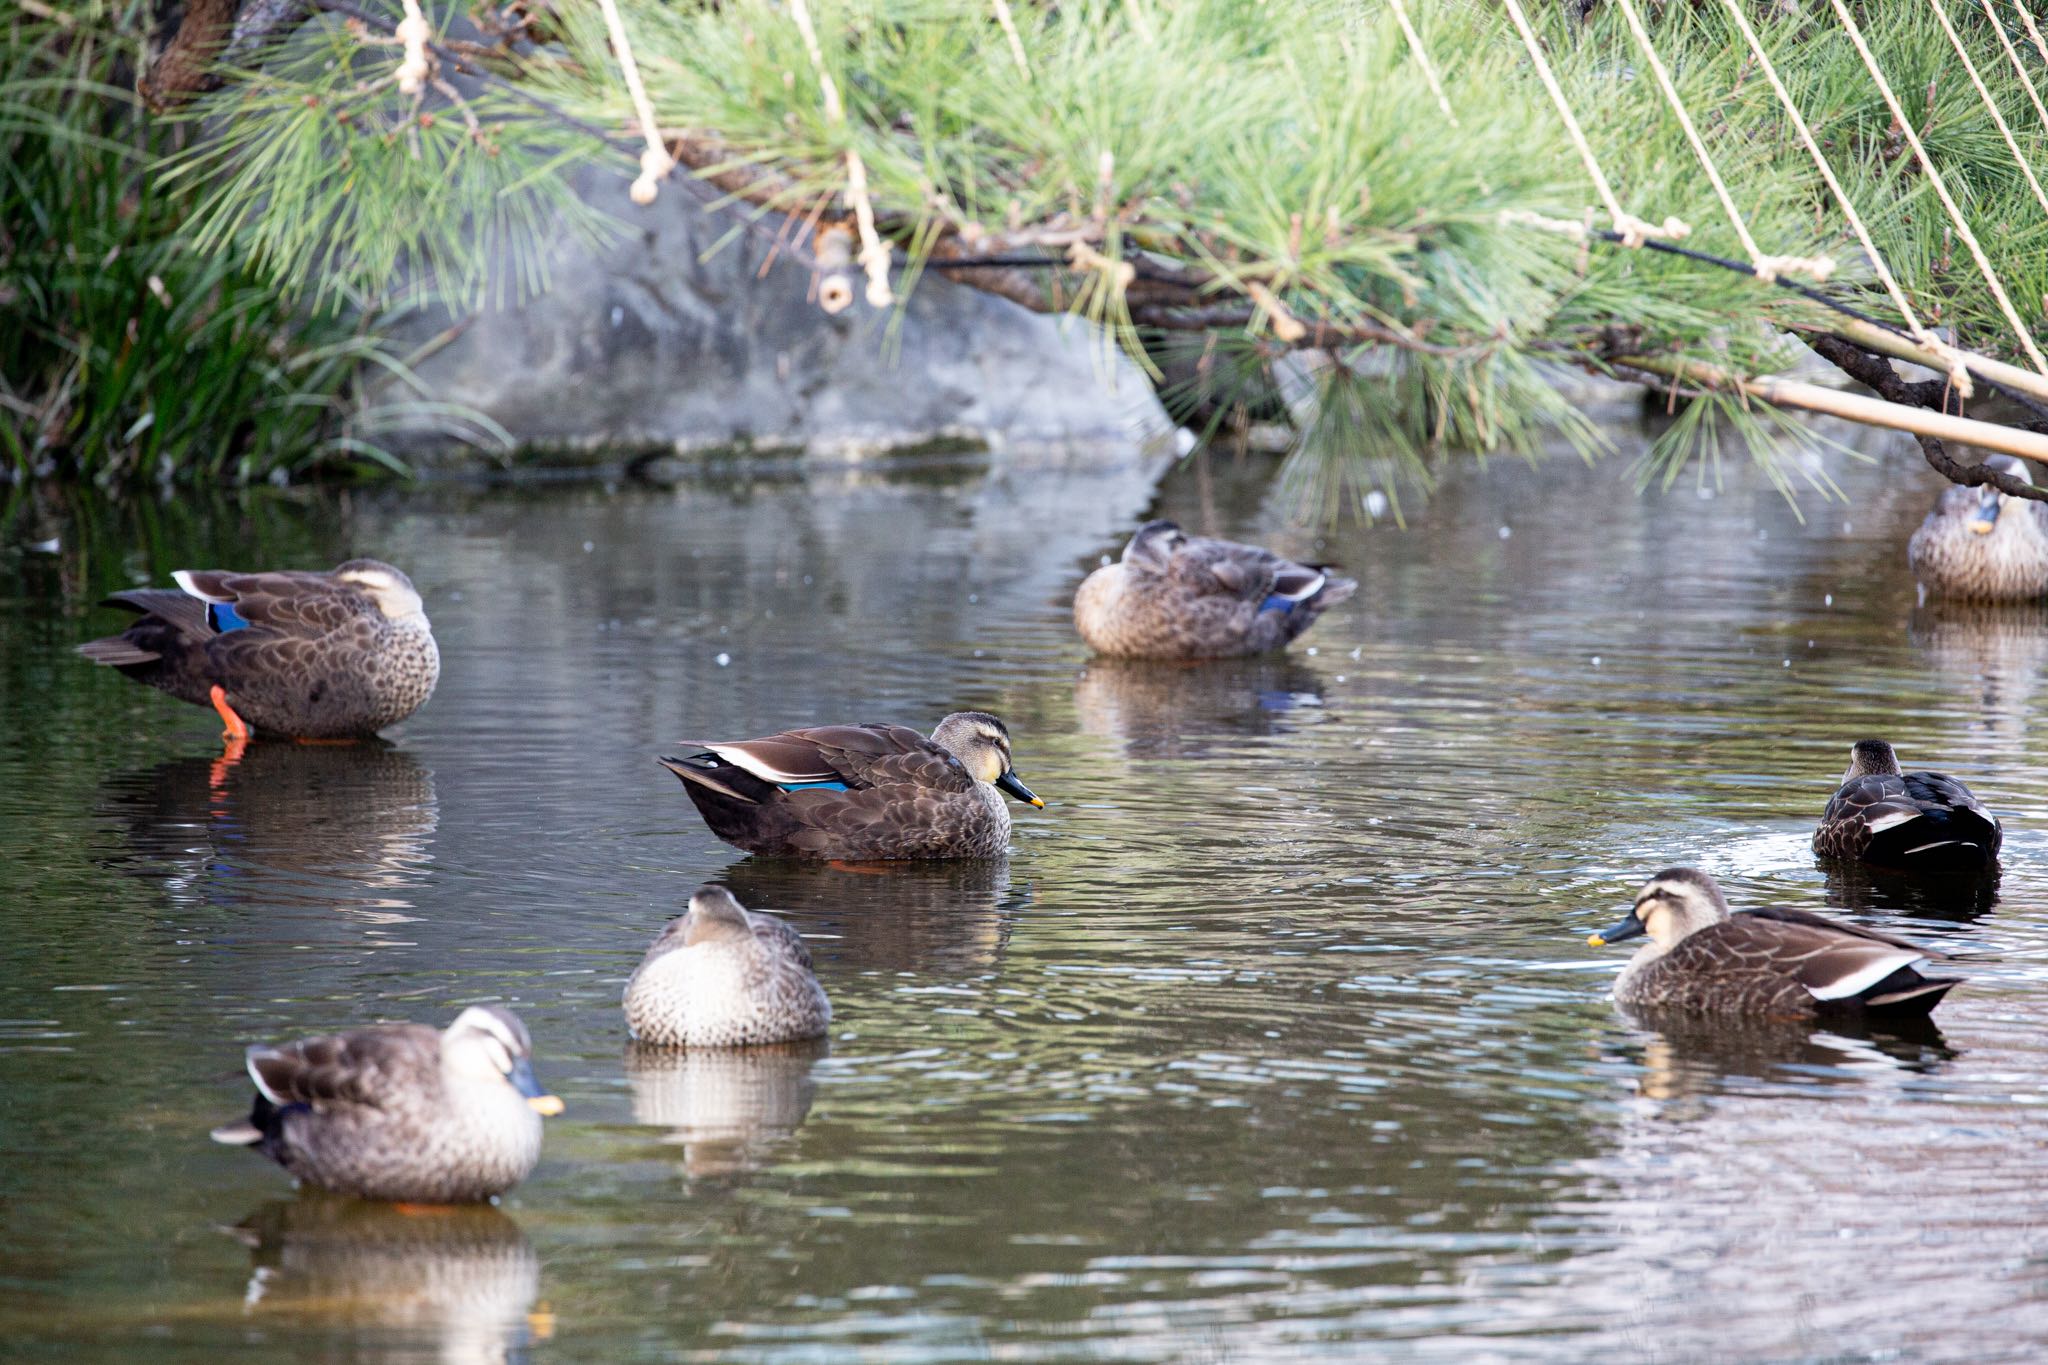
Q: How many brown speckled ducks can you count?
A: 8